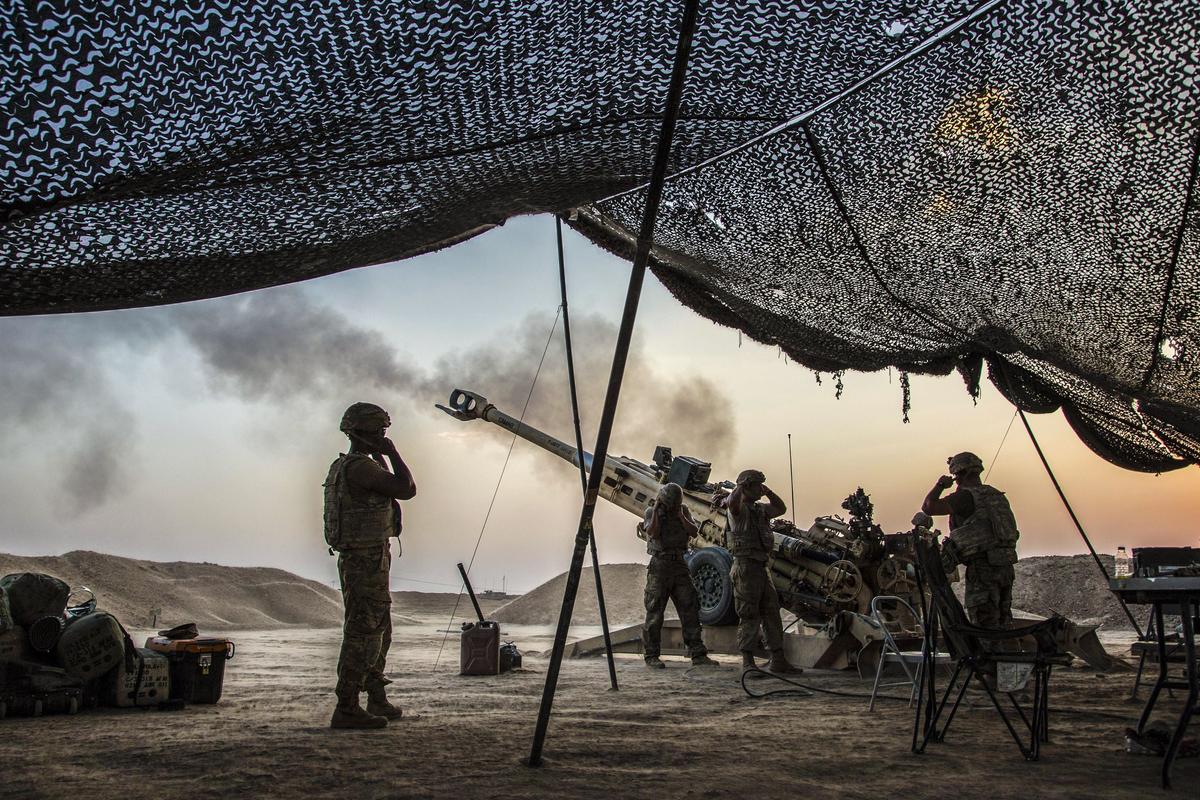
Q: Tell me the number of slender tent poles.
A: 3